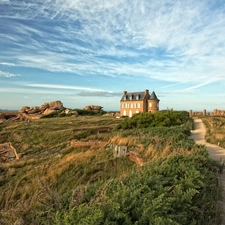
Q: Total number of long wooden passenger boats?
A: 0